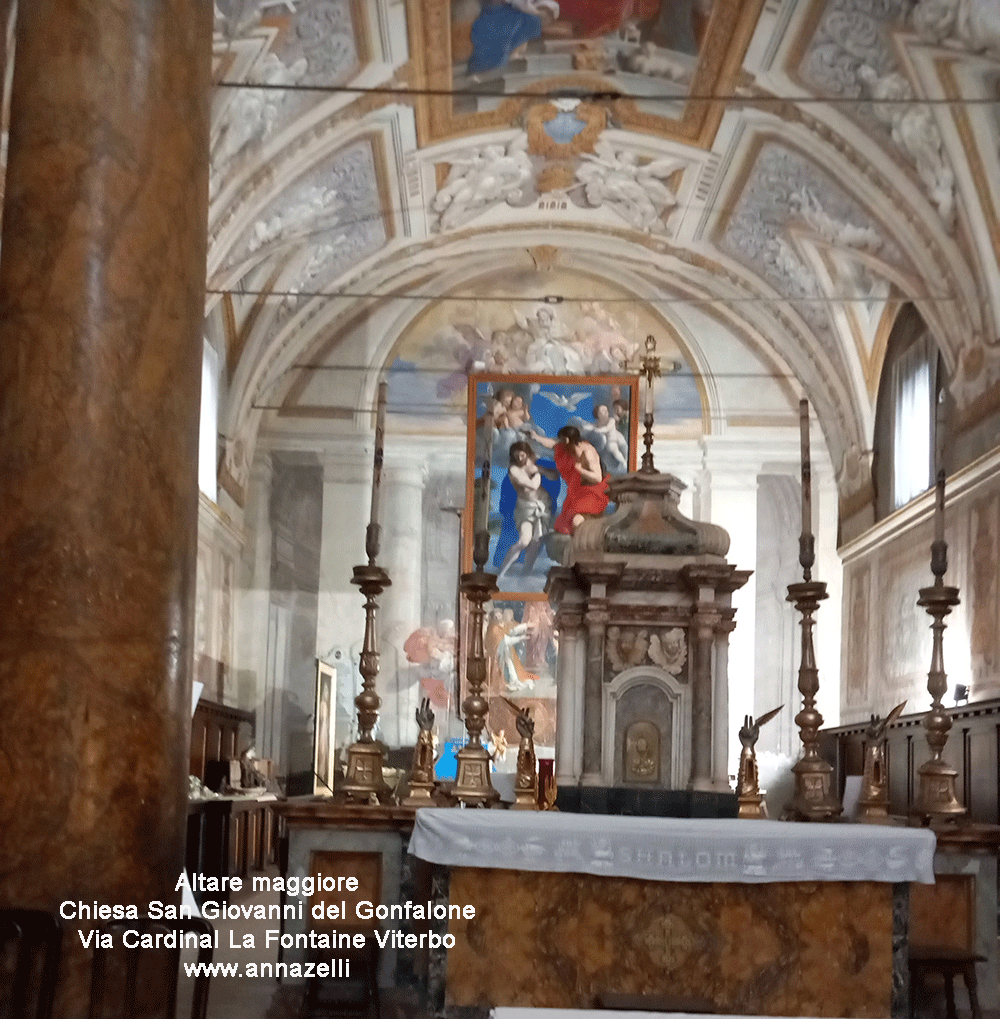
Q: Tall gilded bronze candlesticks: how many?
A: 4